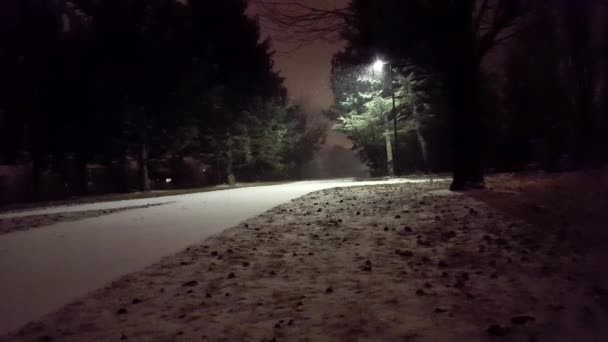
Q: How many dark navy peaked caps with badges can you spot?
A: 0